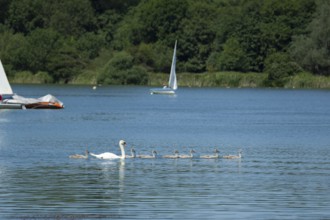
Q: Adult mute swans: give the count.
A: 1